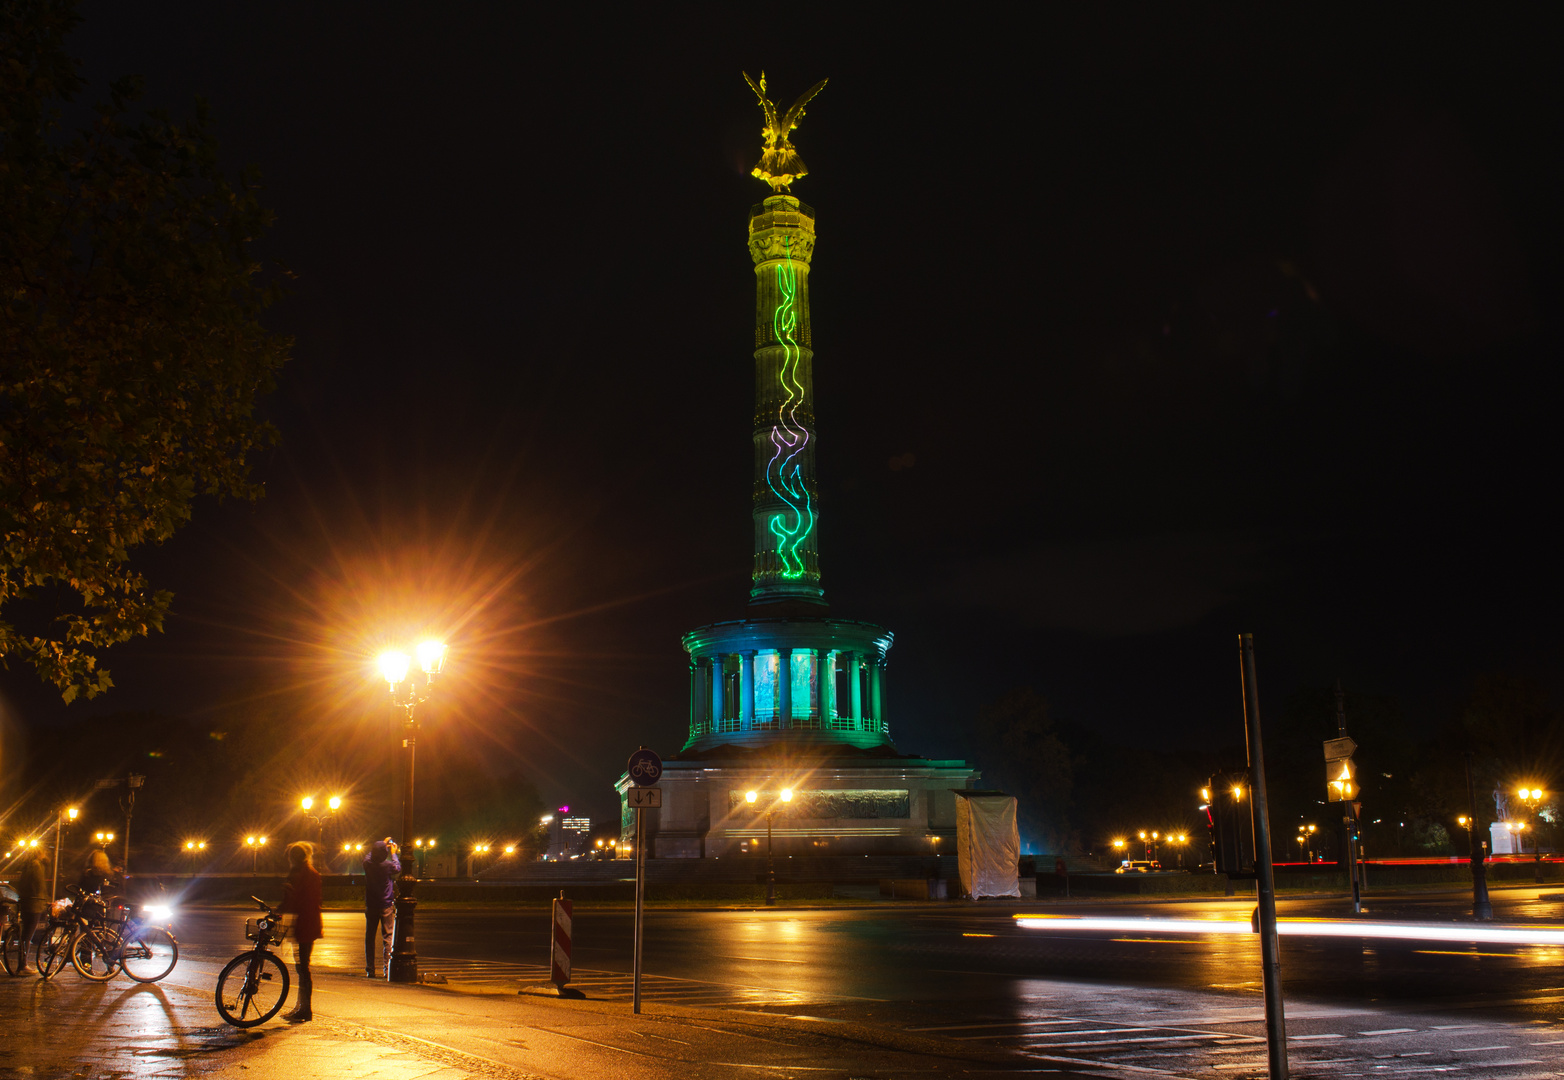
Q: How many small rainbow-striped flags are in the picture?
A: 0